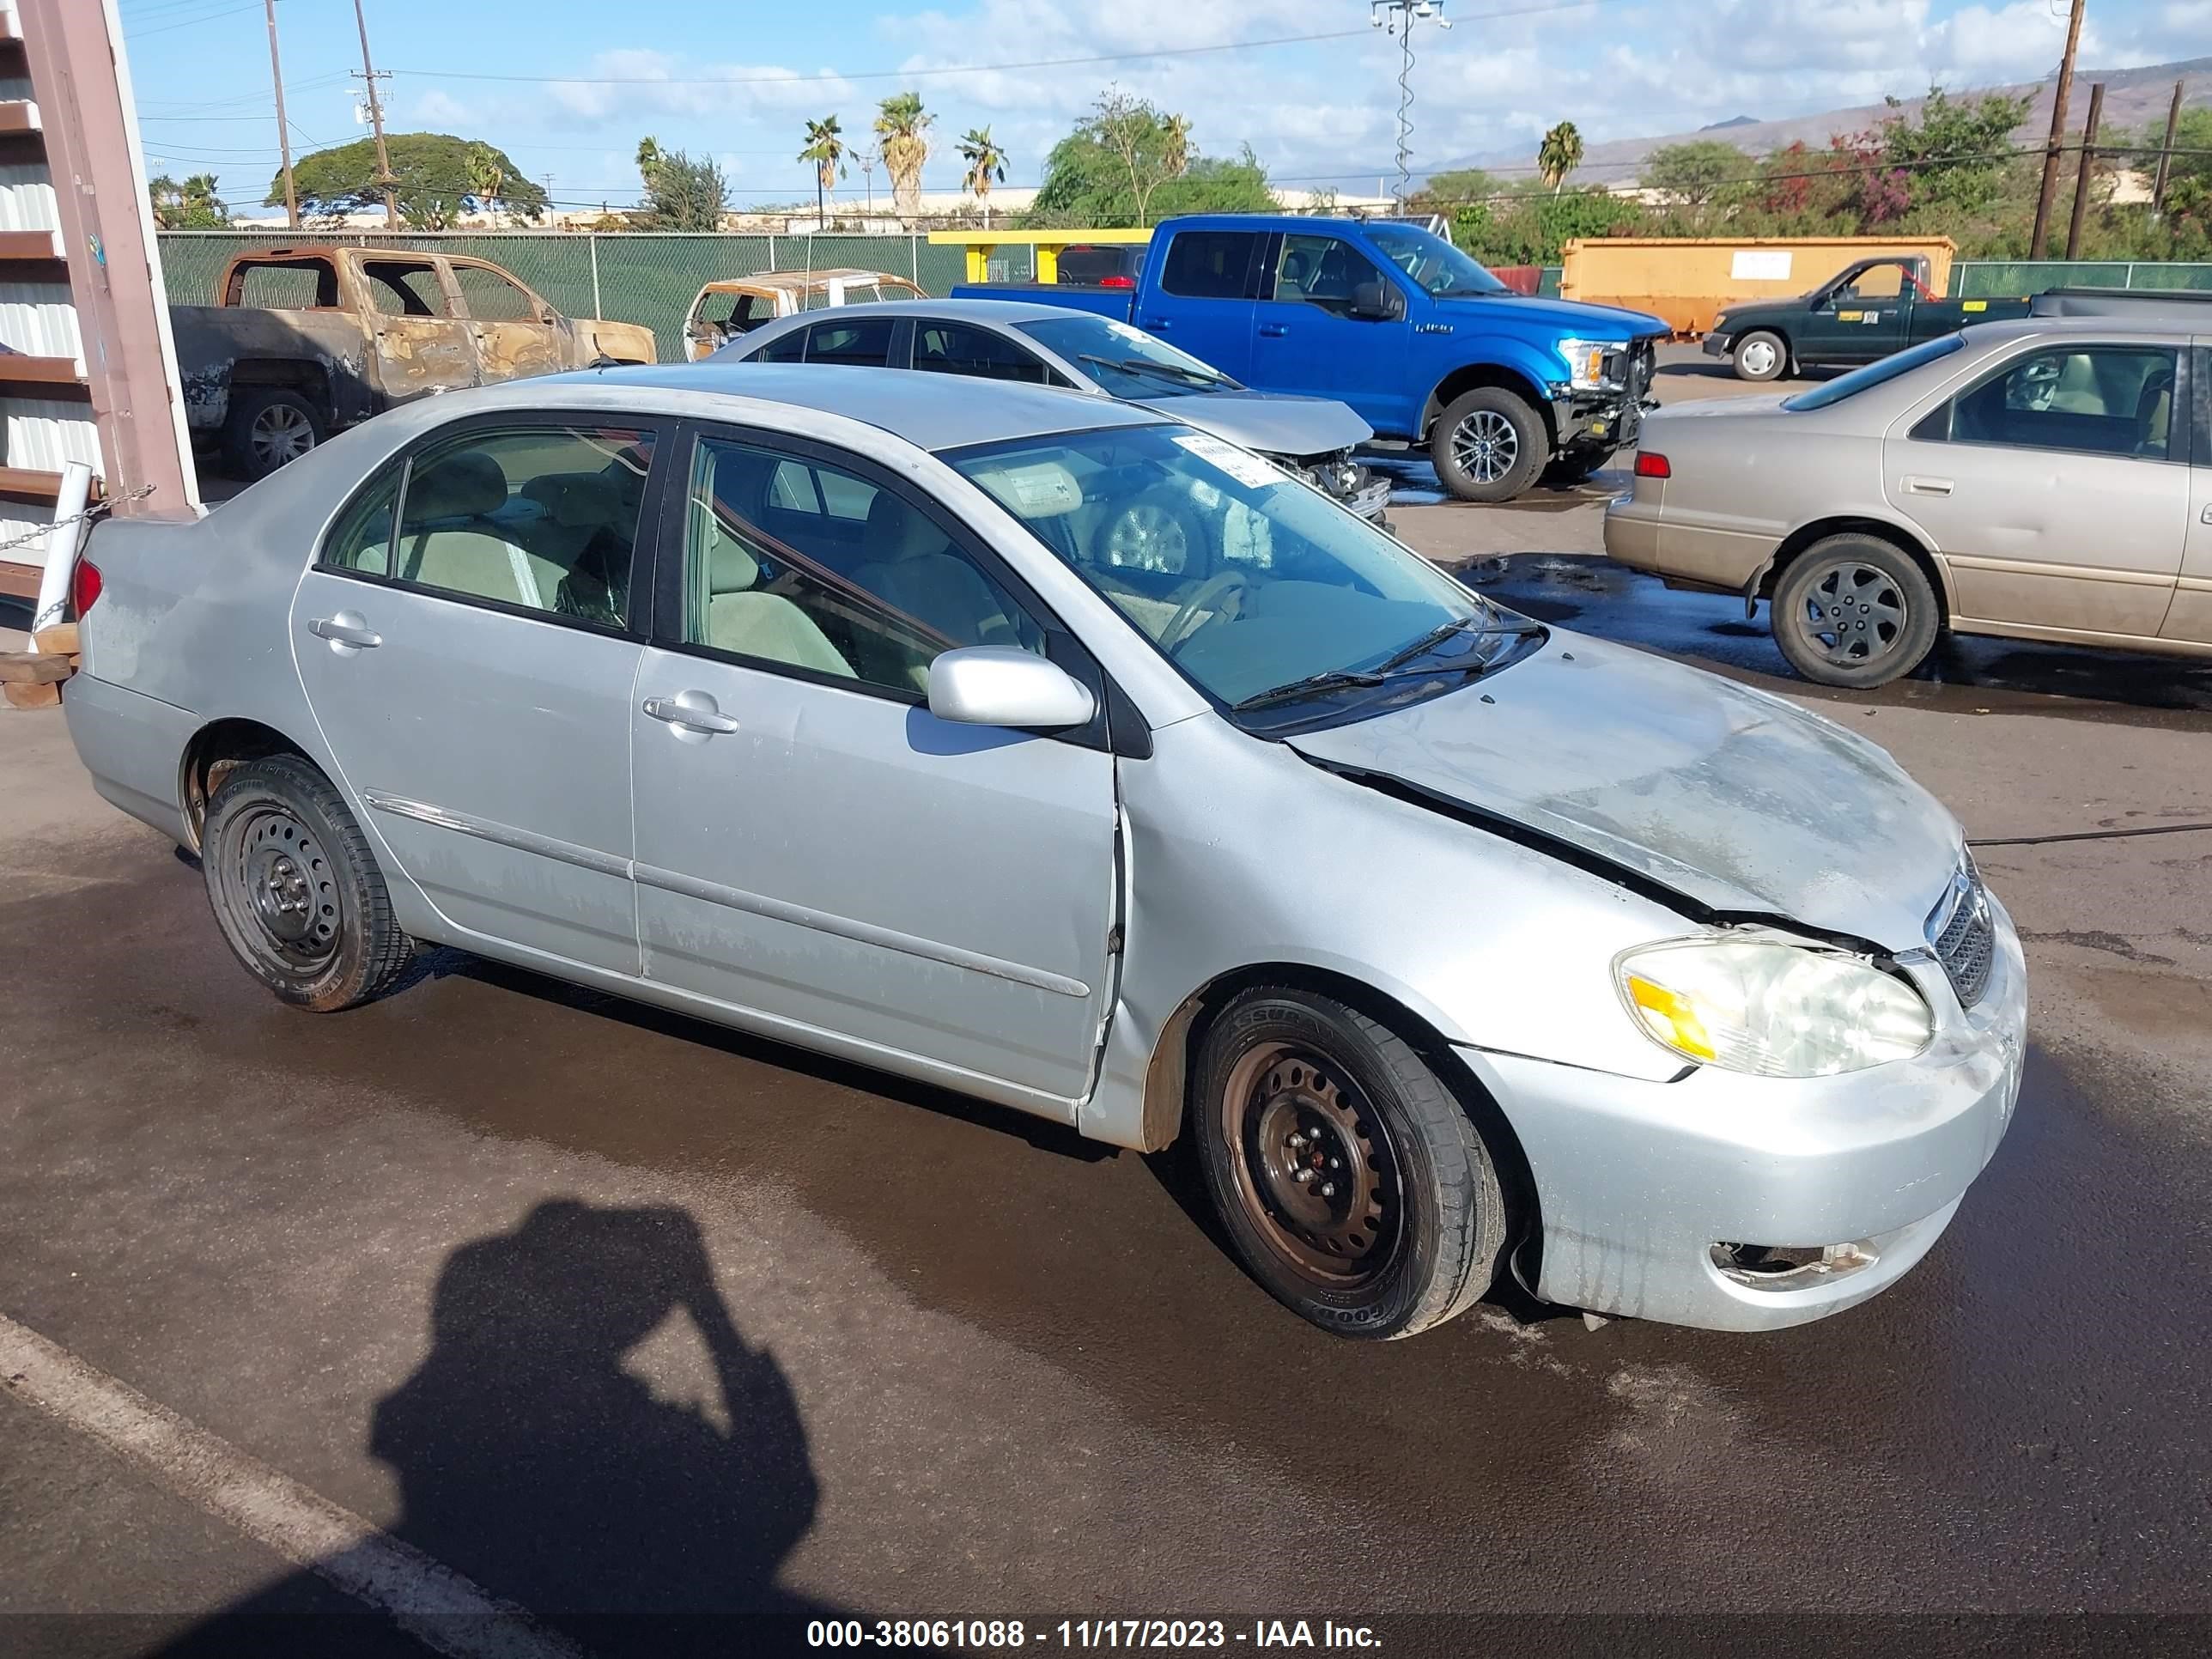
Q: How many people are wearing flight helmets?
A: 0